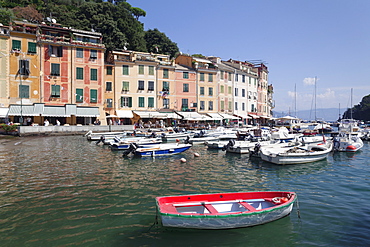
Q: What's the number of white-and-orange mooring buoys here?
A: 2